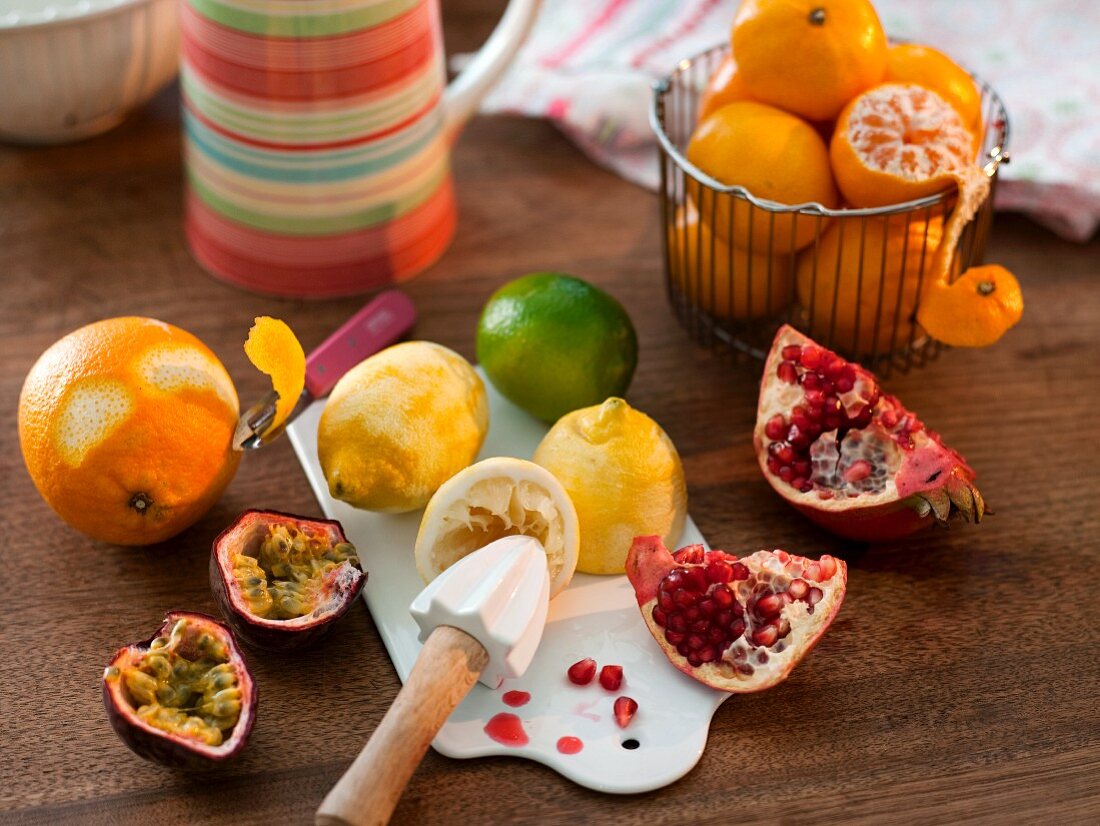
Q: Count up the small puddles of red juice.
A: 3